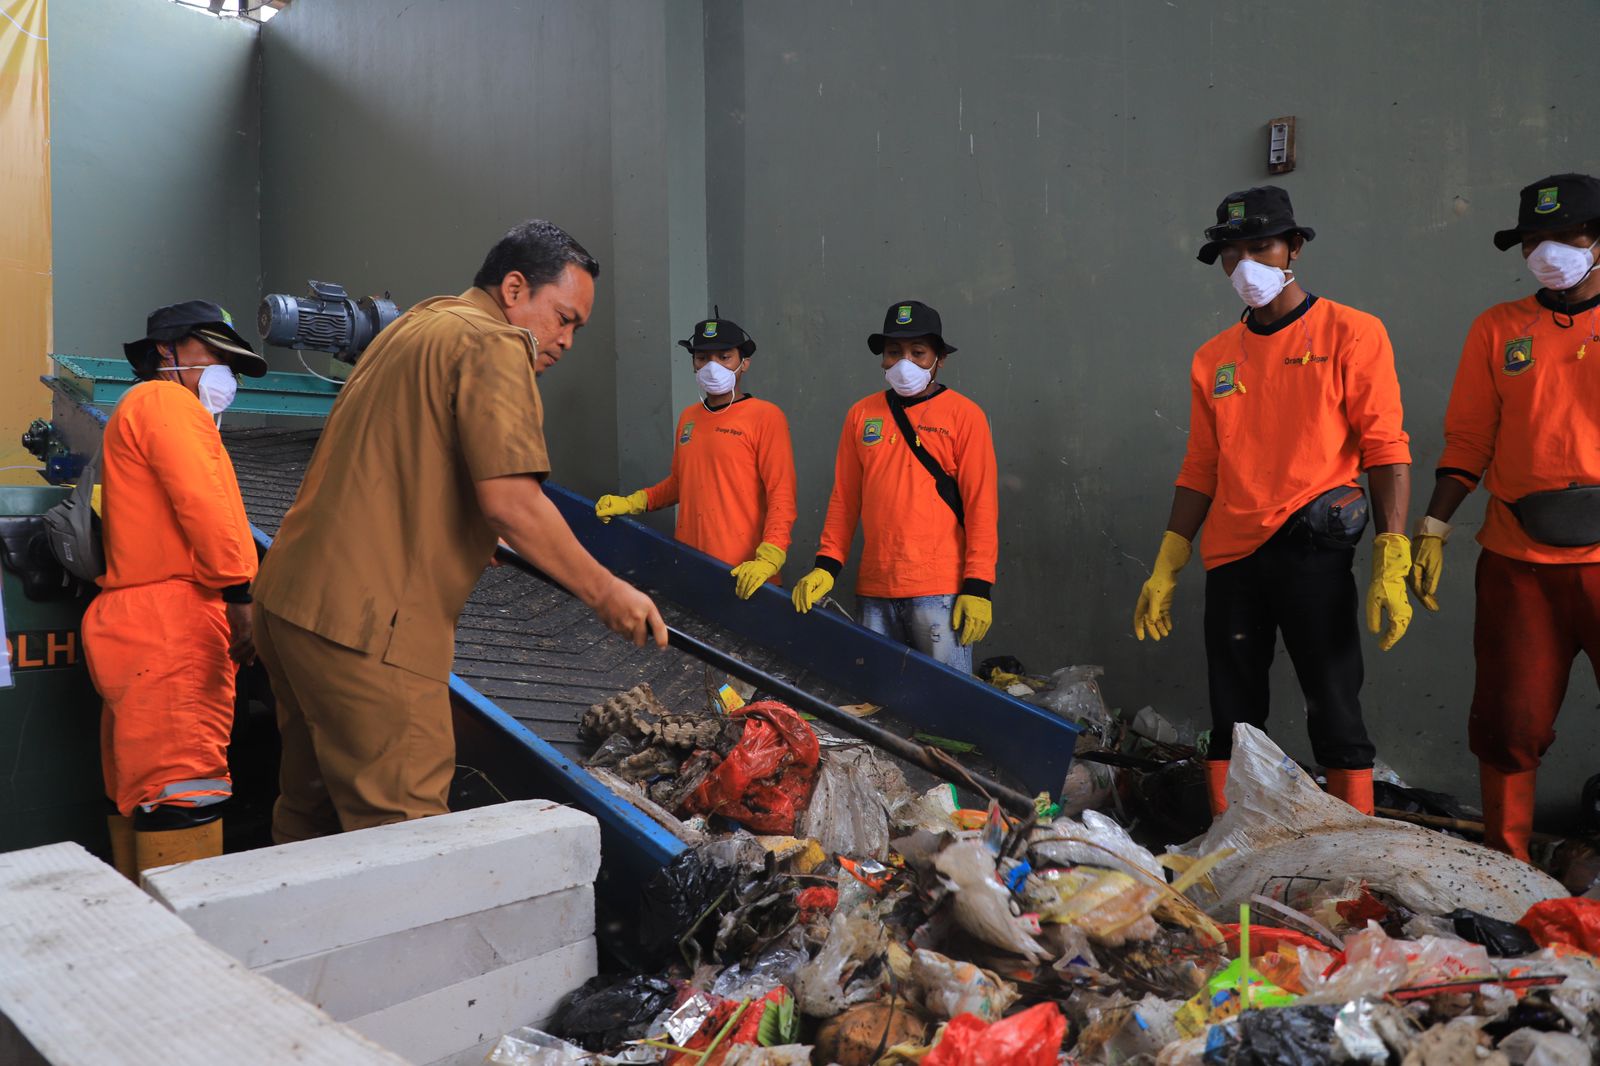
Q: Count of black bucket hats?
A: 5